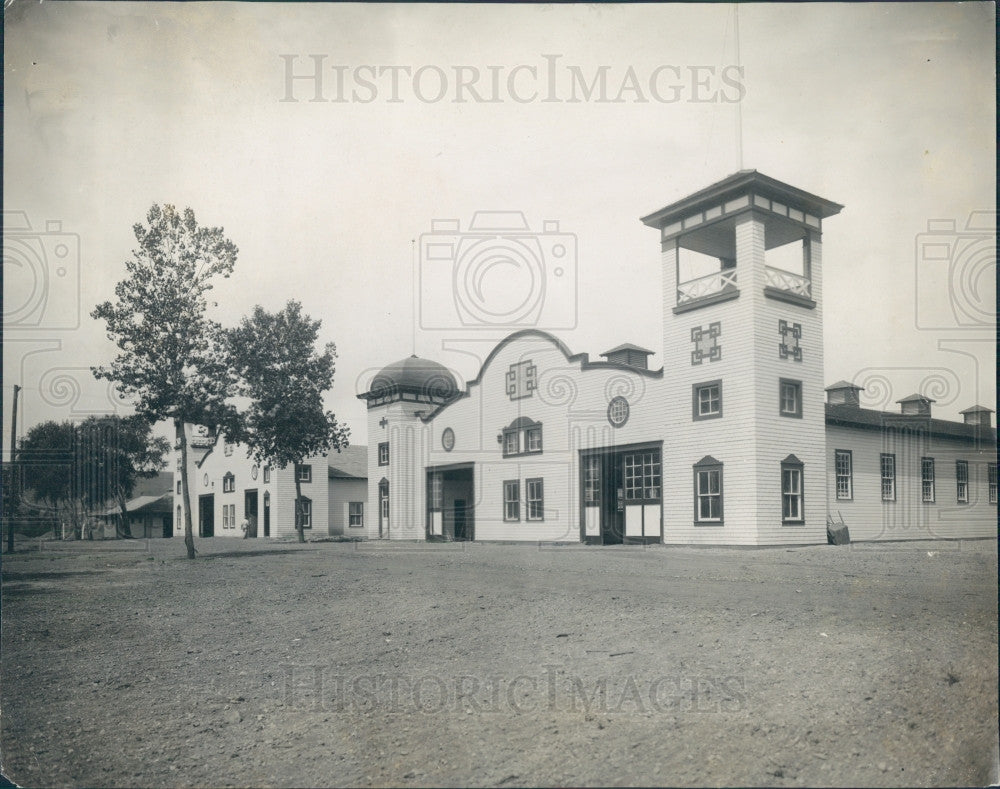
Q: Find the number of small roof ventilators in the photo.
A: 4